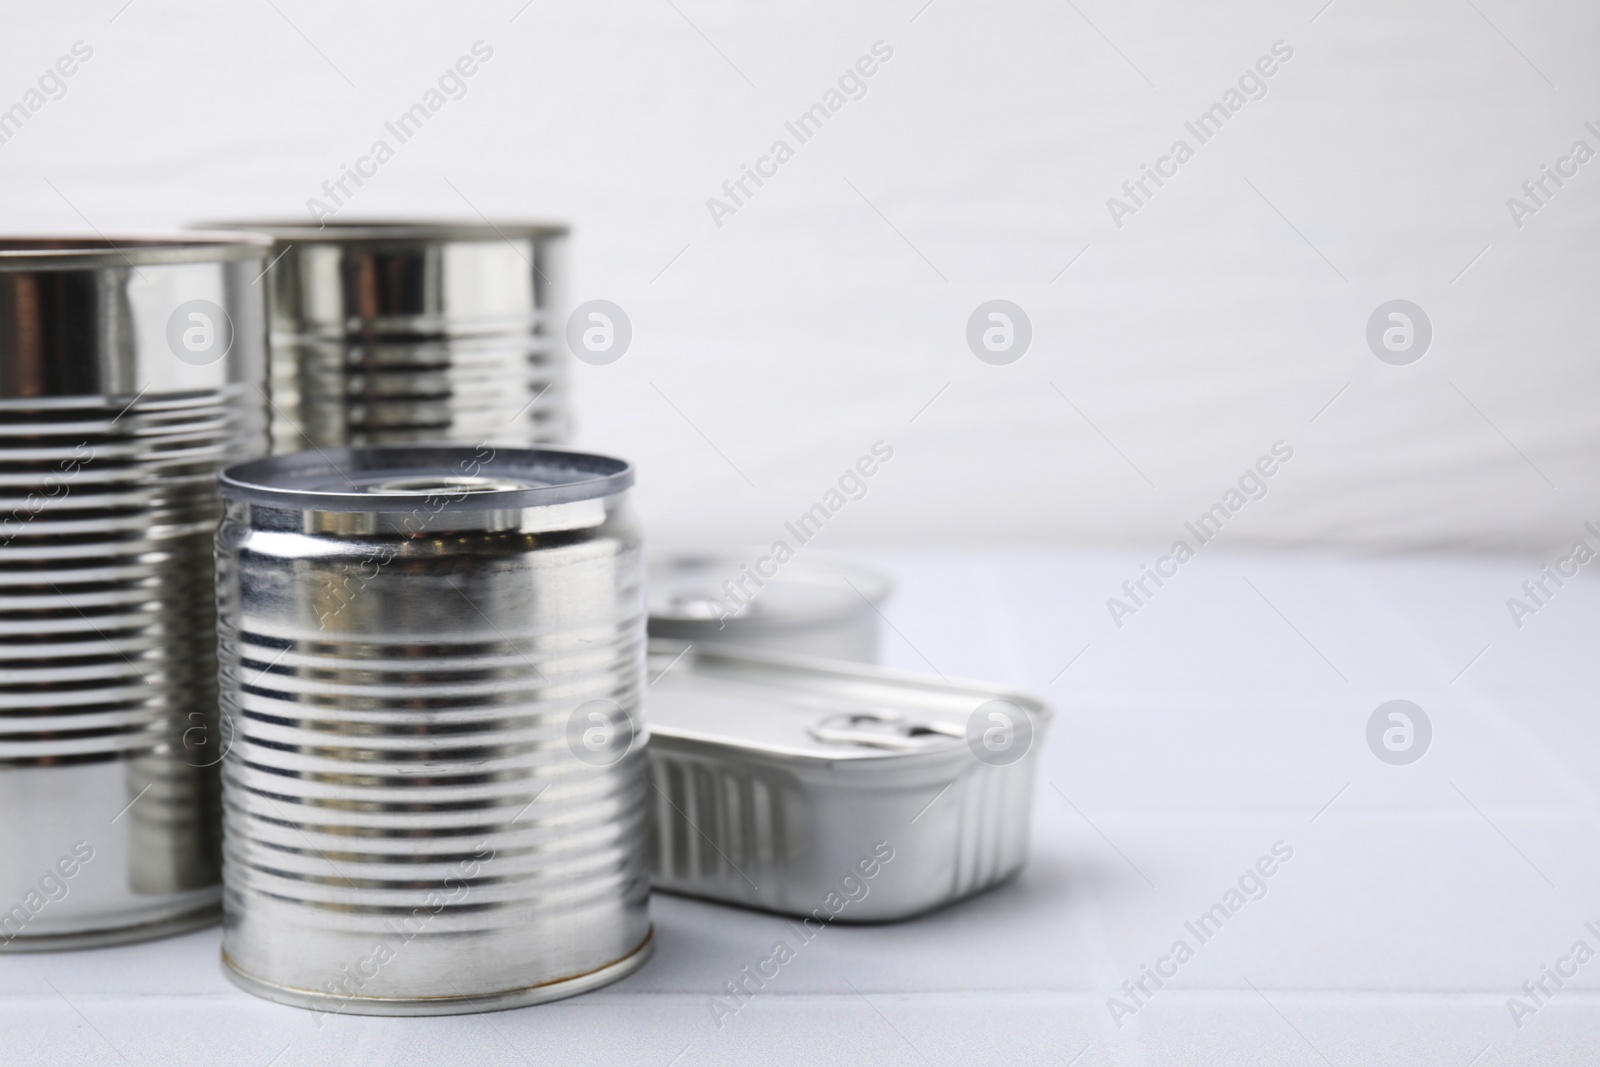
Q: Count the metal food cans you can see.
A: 5